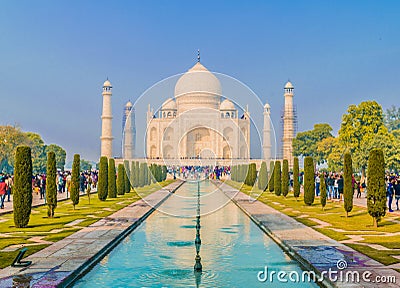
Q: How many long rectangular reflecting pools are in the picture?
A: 1